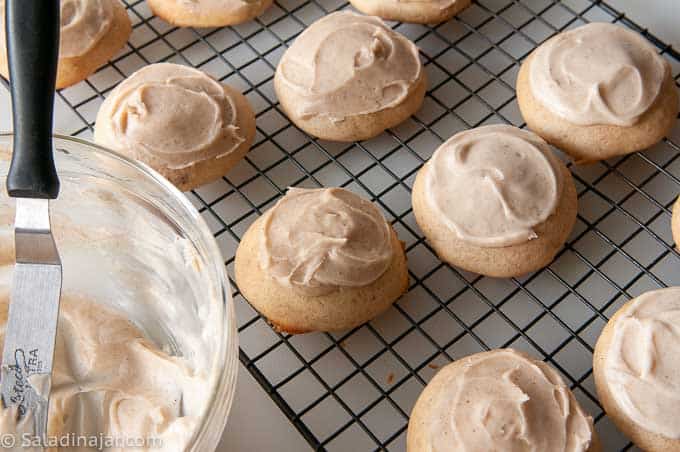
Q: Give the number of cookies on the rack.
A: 11